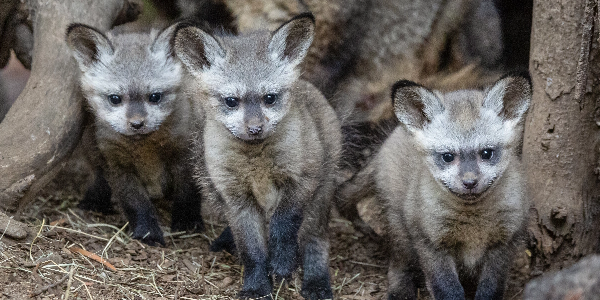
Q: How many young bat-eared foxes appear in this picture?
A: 3